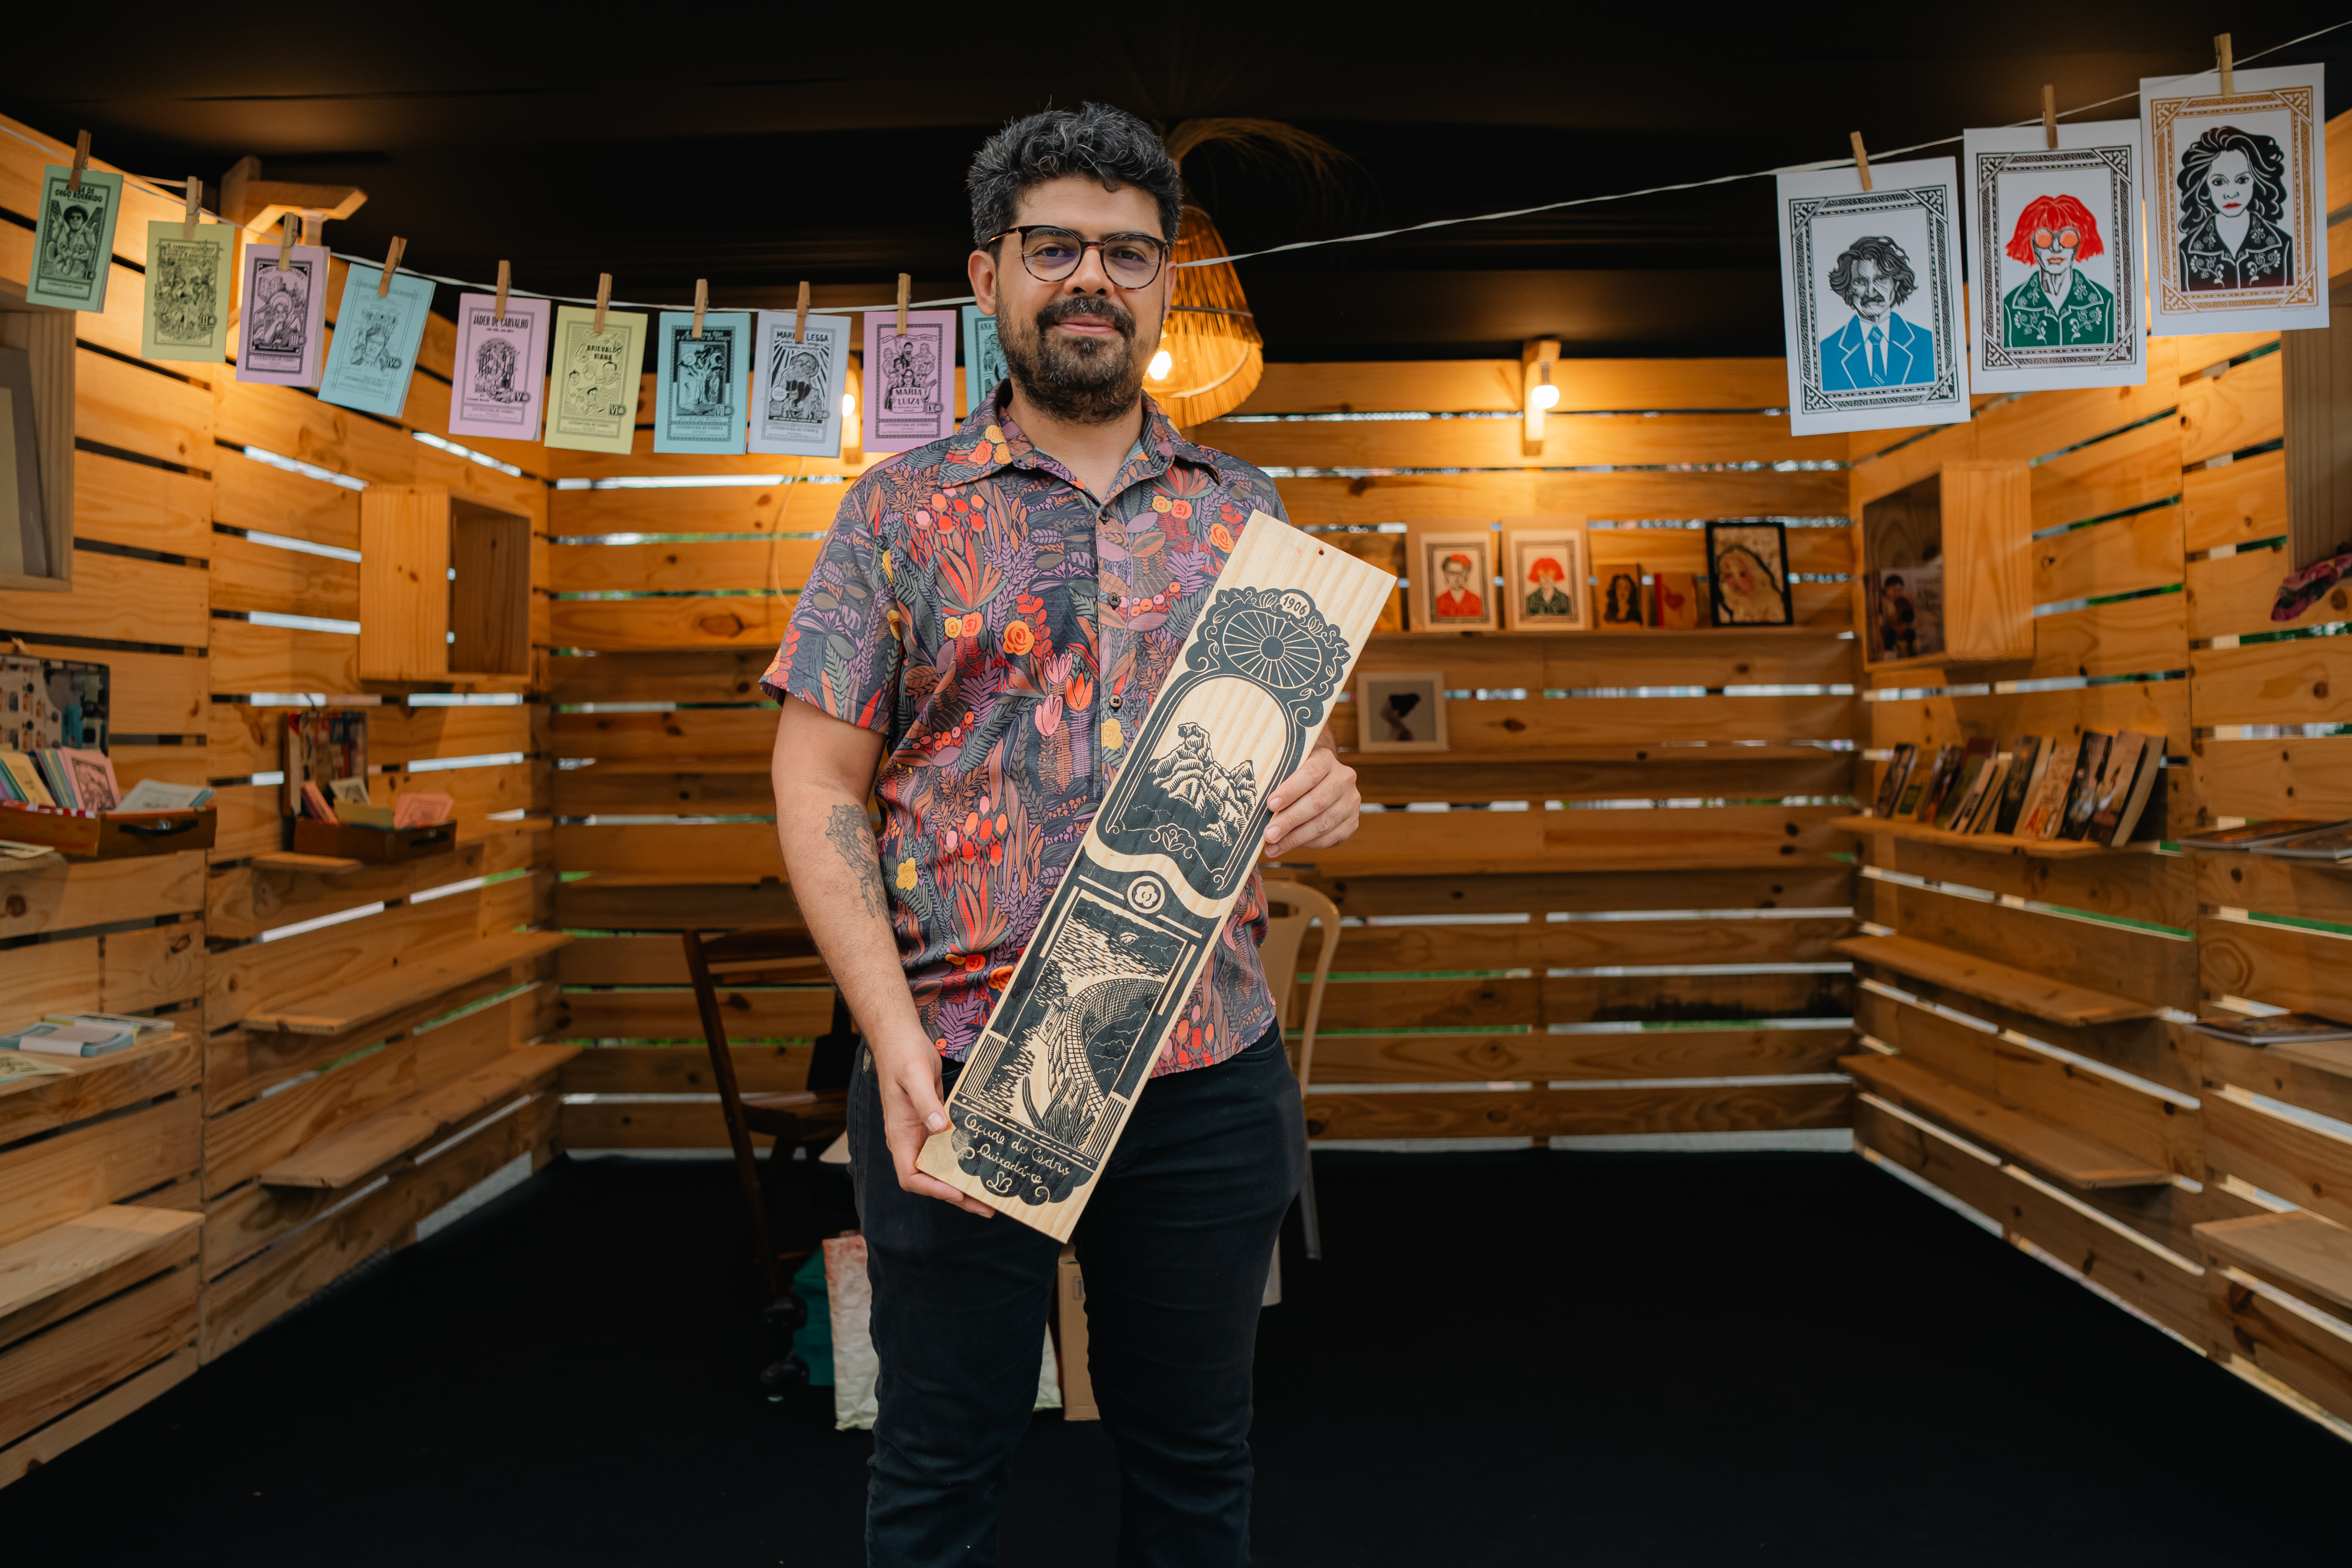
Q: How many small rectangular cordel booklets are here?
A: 10